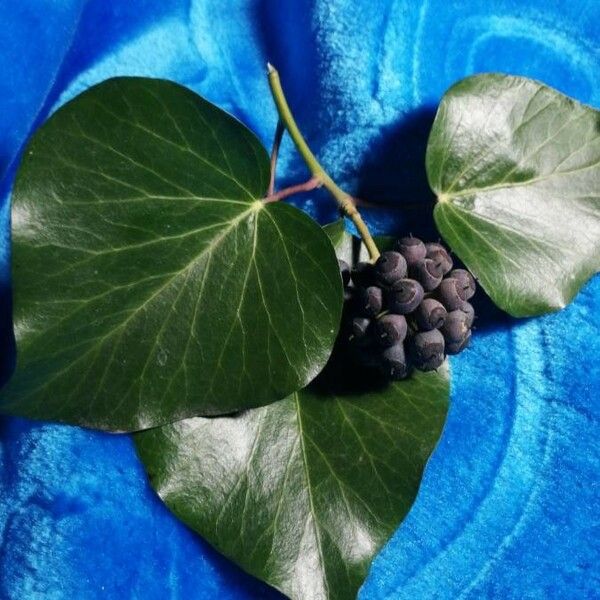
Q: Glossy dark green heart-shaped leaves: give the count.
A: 3